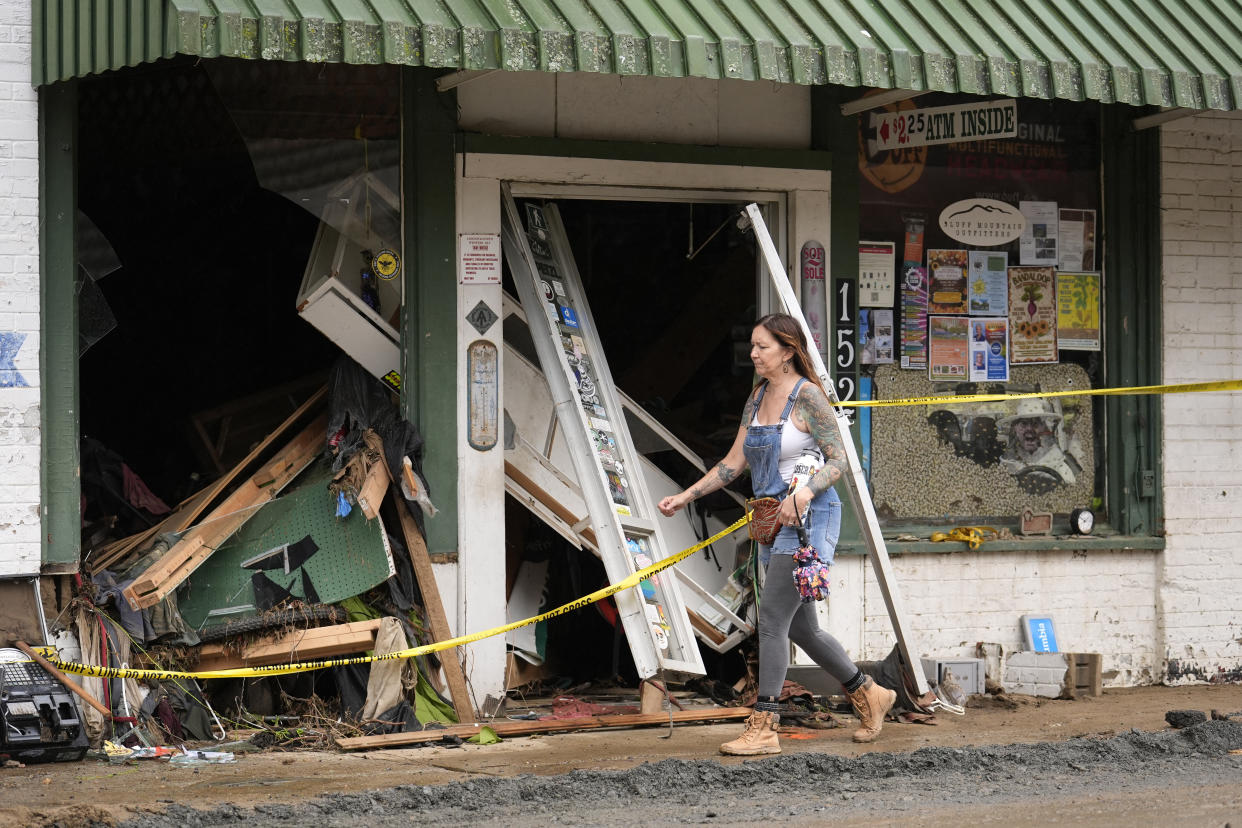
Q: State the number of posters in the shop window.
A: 11